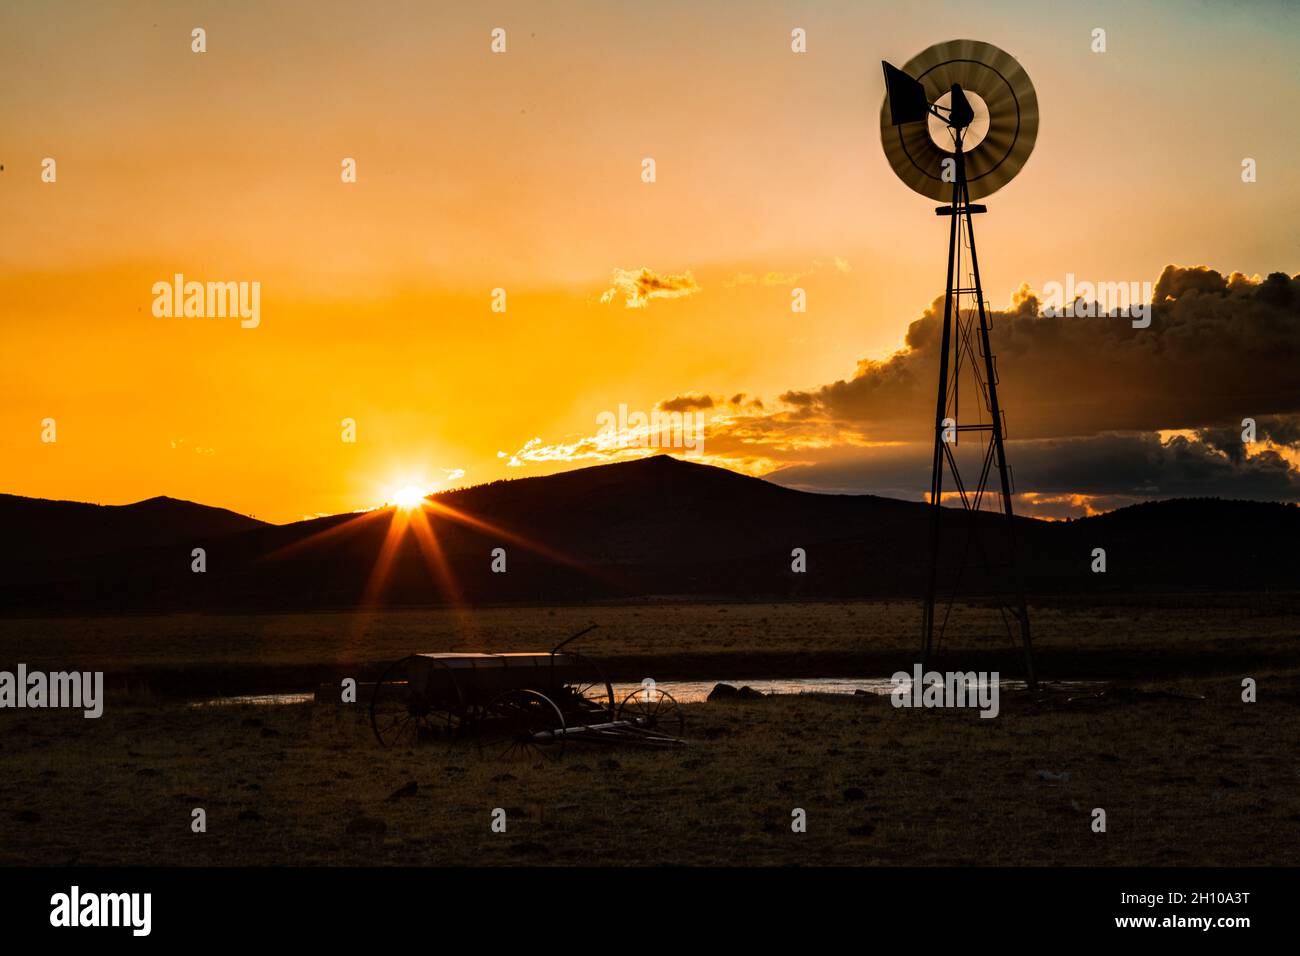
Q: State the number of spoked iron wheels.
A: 4